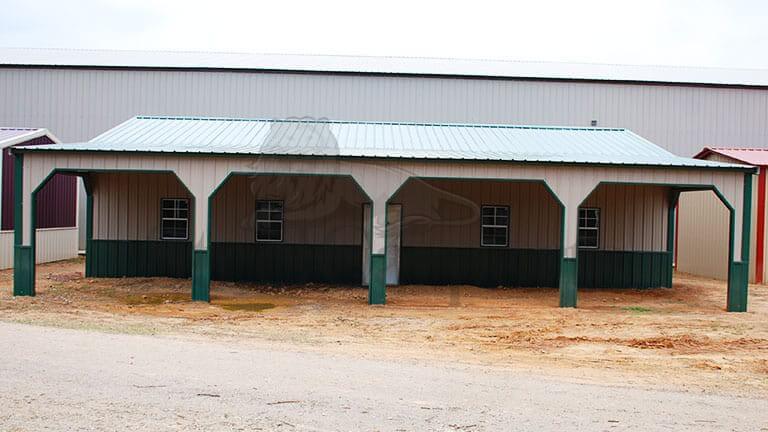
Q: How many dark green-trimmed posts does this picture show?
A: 5